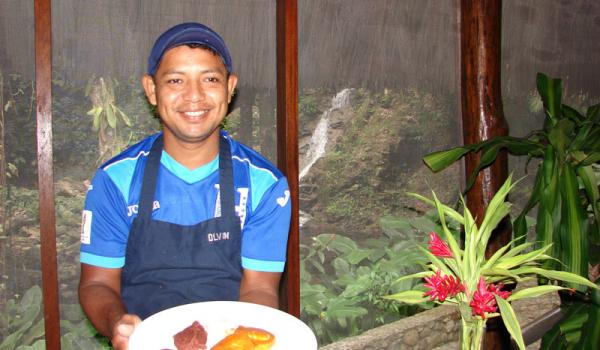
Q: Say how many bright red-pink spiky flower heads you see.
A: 3